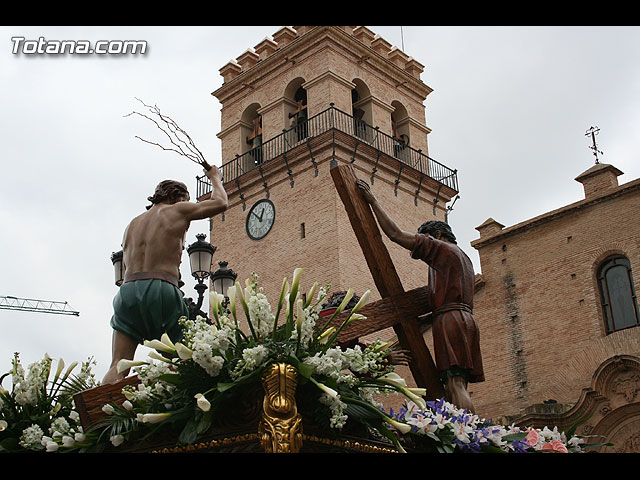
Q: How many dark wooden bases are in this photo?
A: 1